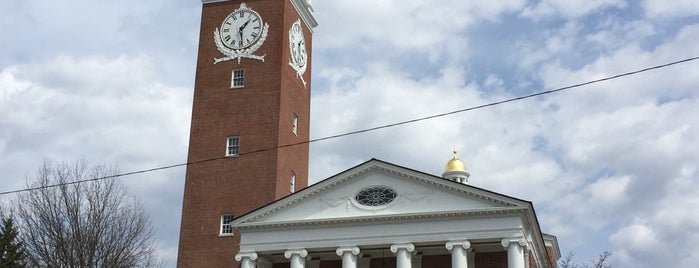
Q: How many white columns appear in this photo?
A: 6